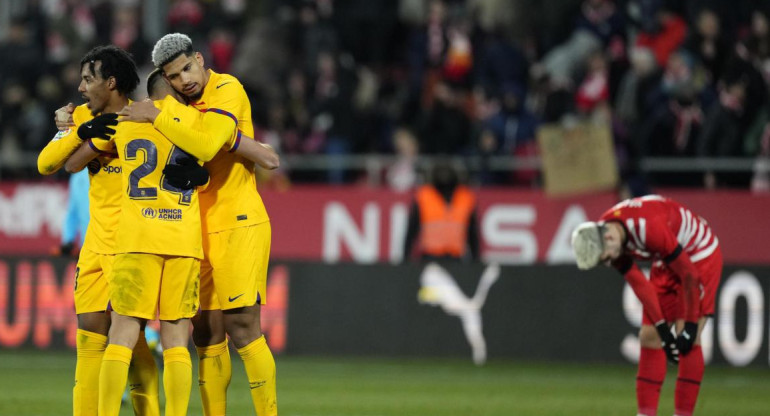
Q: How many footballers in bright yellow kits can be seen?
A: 3